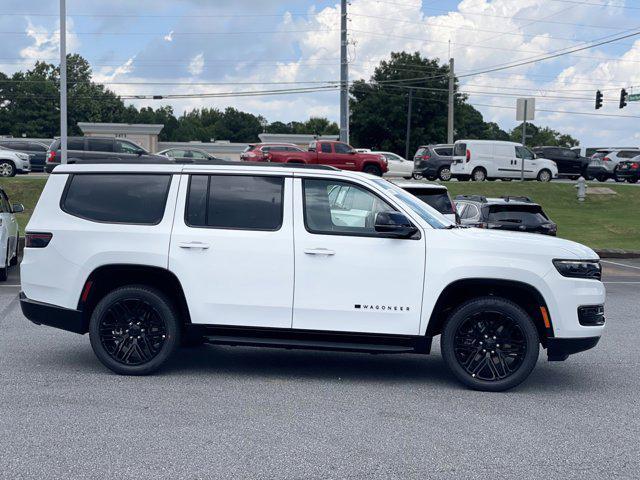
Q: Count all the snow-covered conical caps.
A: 0